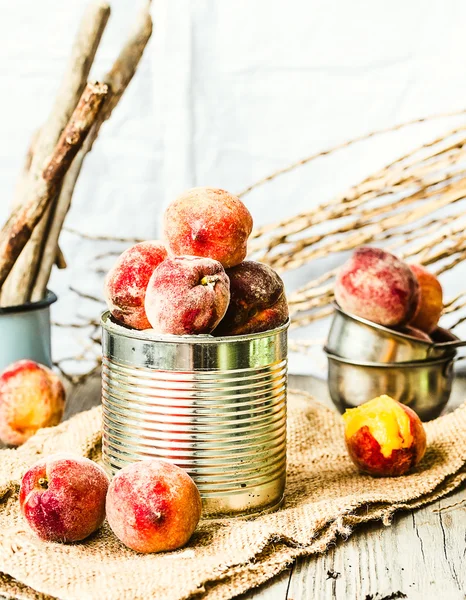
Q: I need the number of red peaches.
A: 10